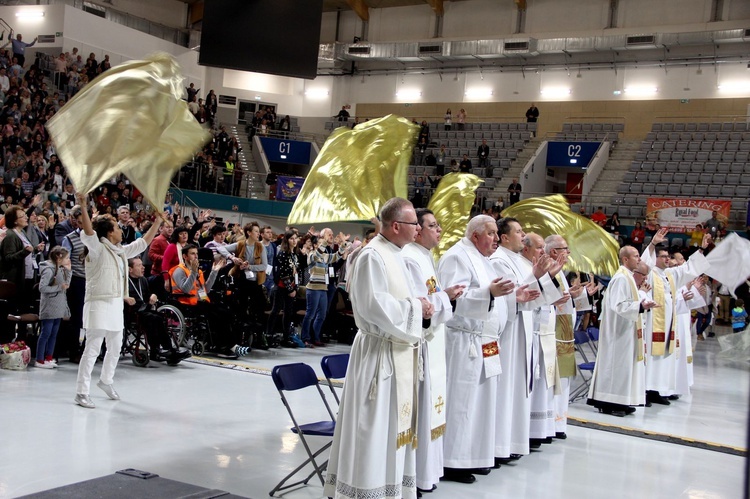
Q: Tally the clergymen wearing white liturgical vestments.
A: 11